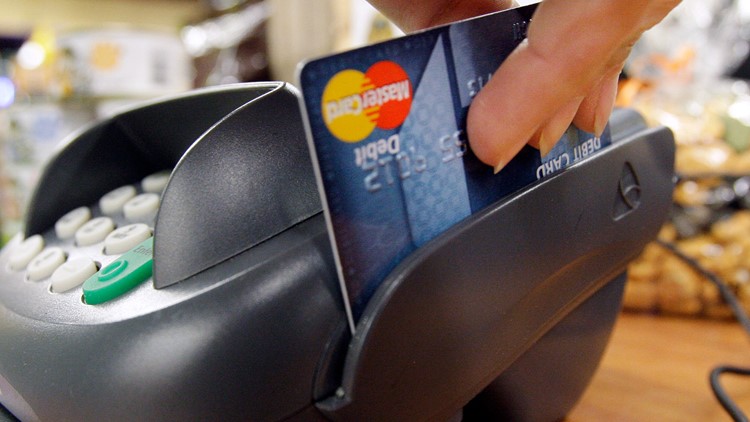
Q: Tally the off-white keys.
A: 9